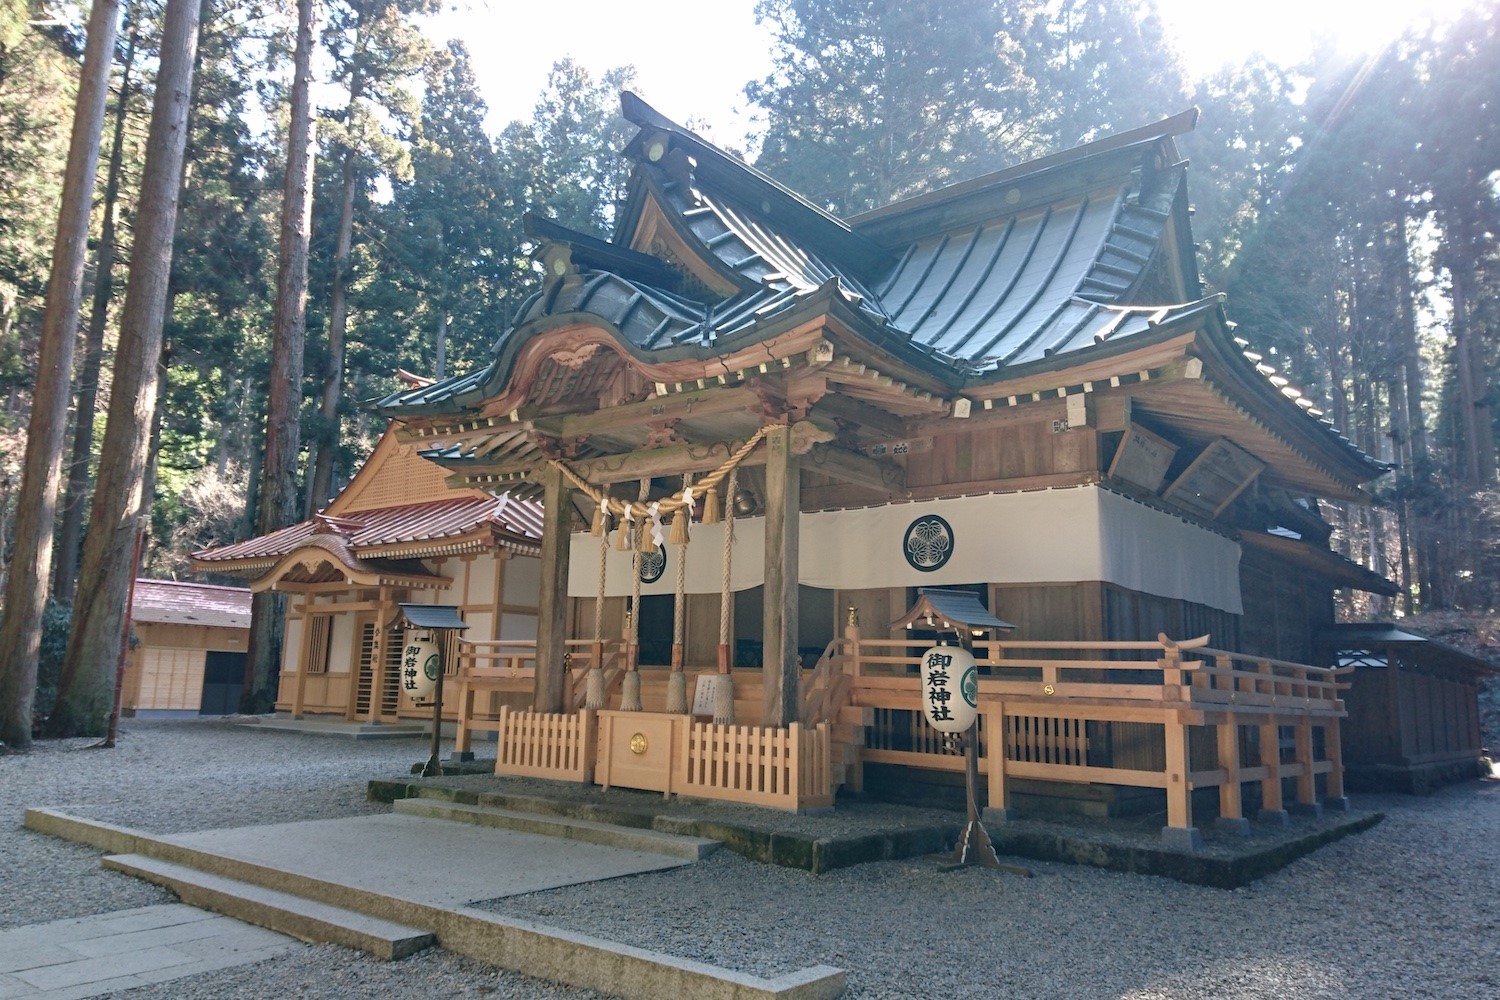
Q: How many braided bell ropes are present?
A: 4